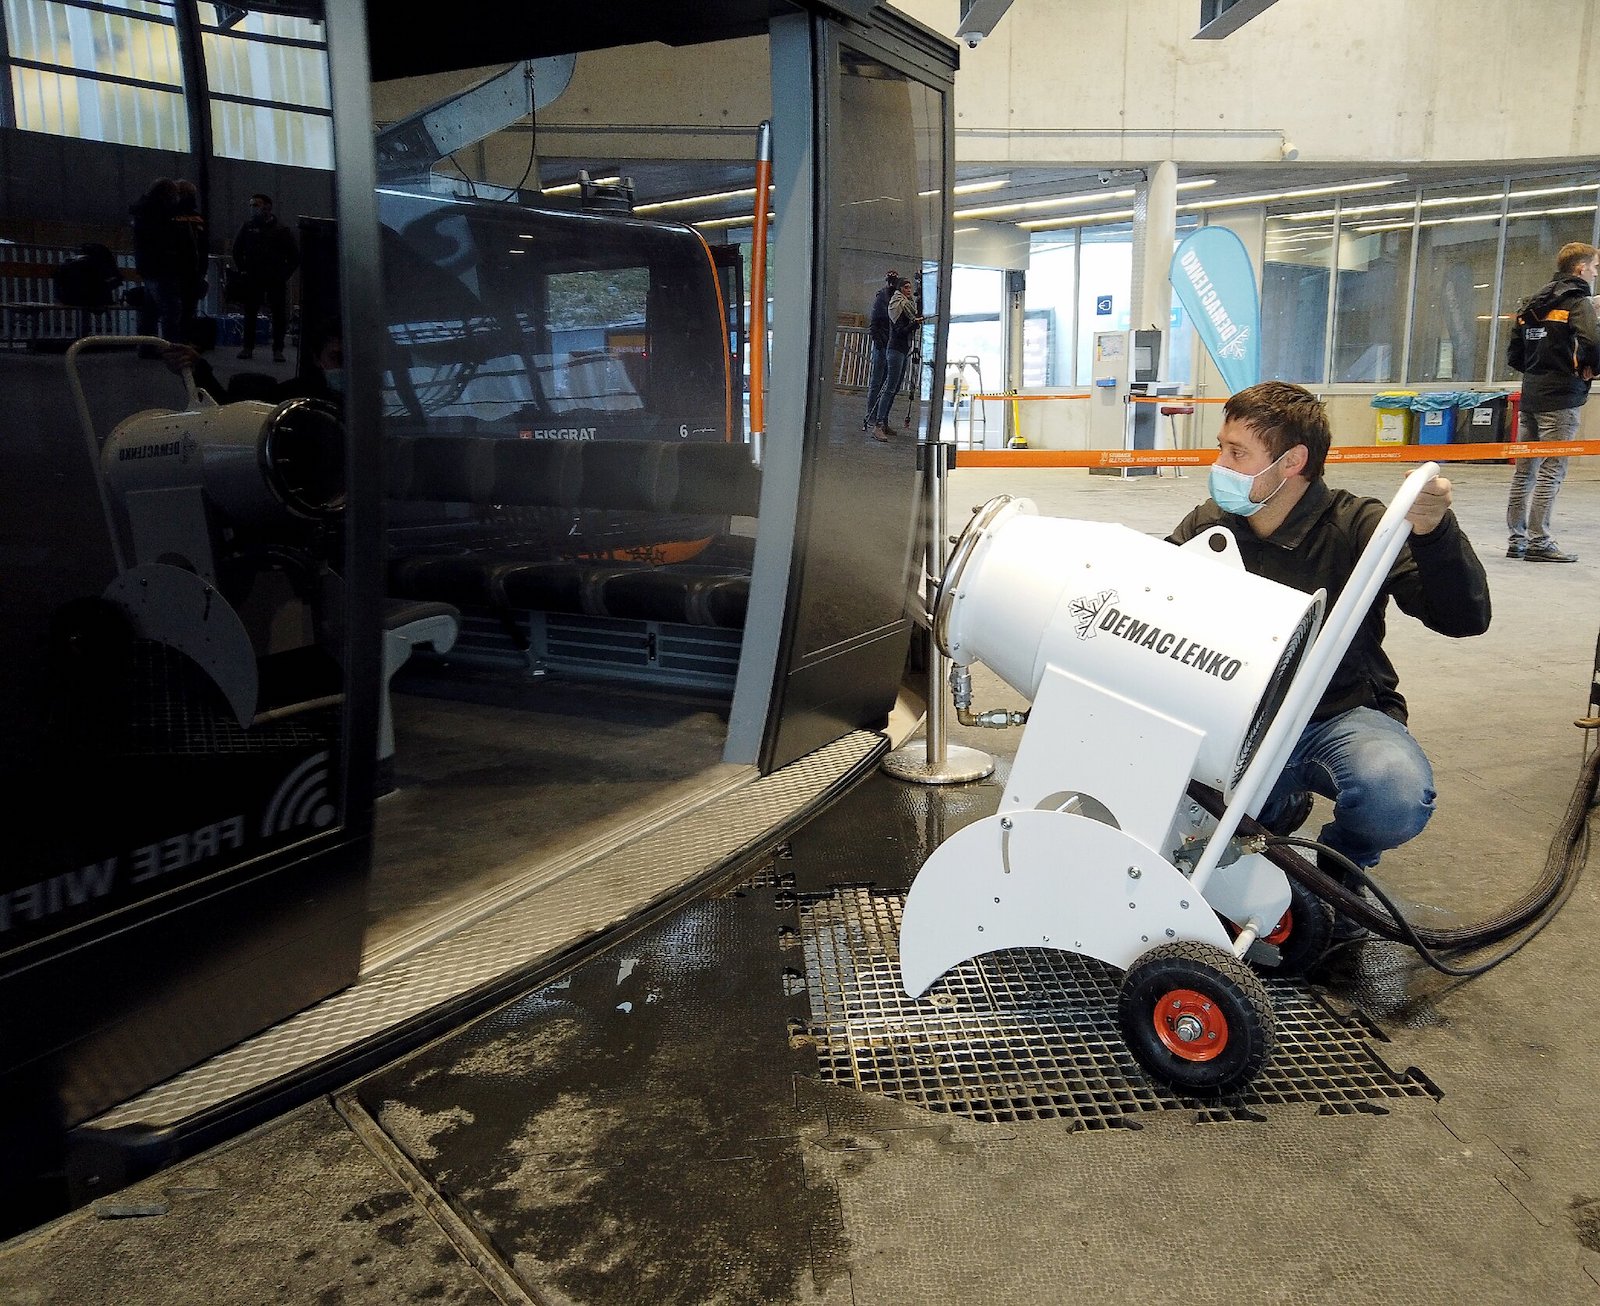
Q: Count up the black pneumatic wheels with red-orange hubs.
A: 2